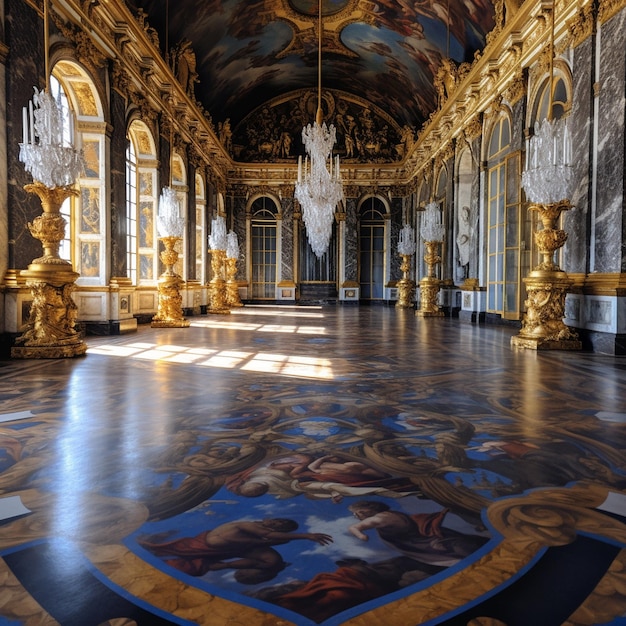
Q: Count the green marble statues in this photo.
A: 0